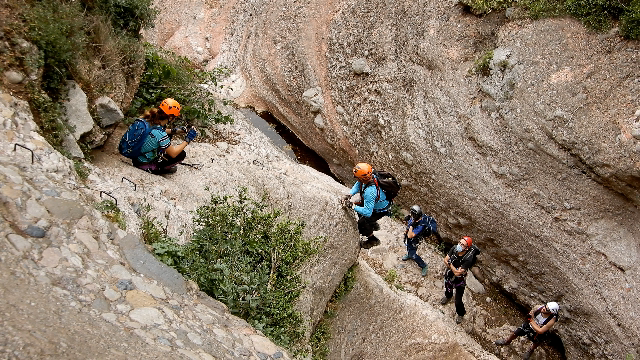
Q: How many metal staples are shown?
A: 3